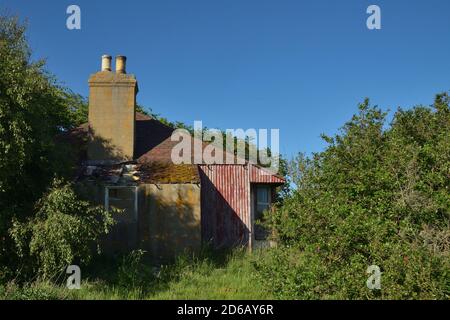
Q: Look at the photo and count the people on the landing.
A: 0